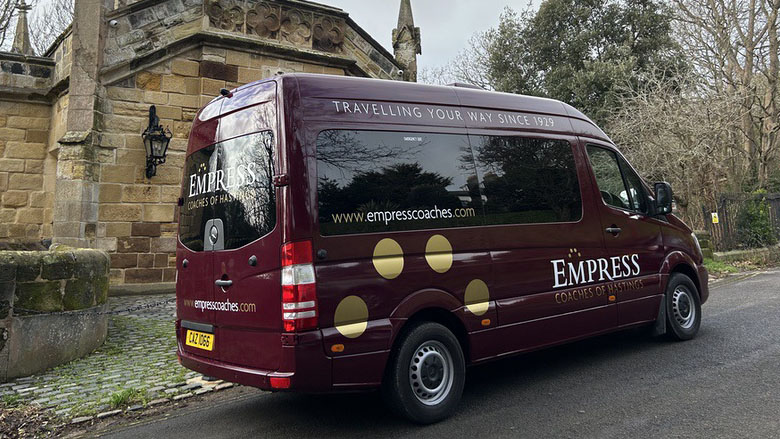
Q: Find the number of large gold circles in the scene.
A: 4